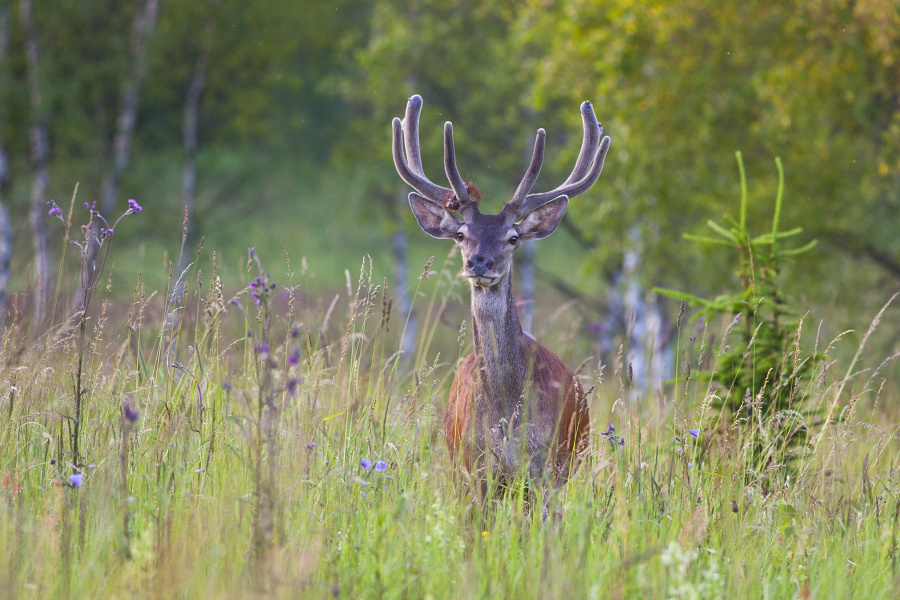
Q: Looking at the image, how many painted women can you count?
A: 0